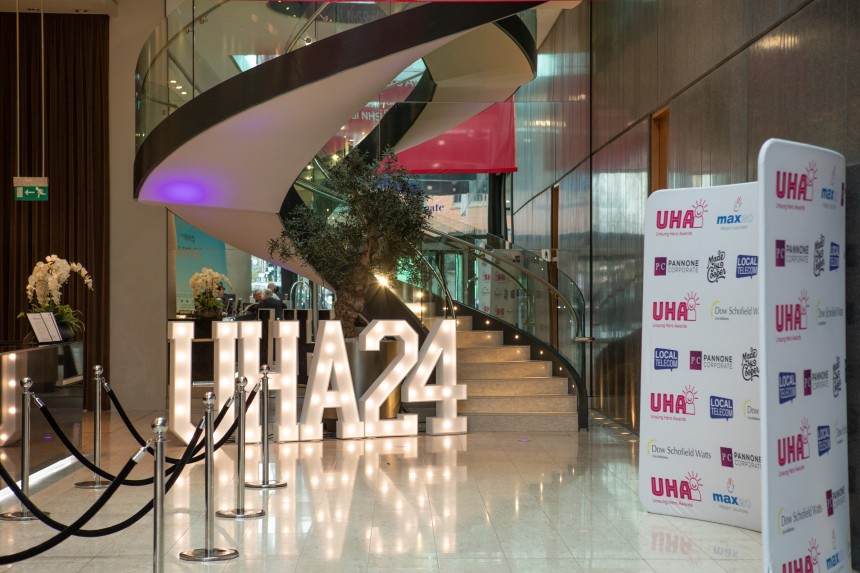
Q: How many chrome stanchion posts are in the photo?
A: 6